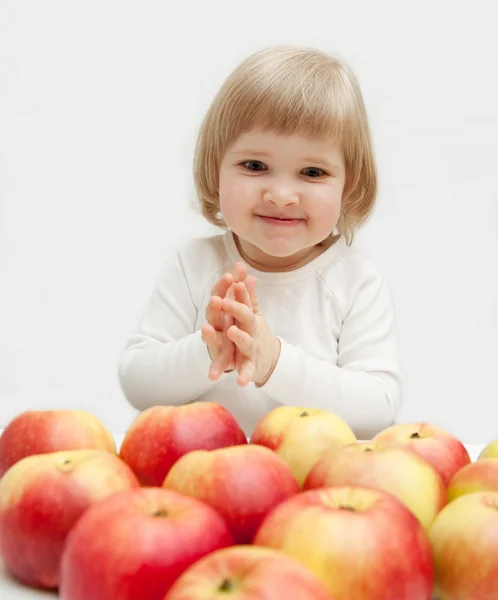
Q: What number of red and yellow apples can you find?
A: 13